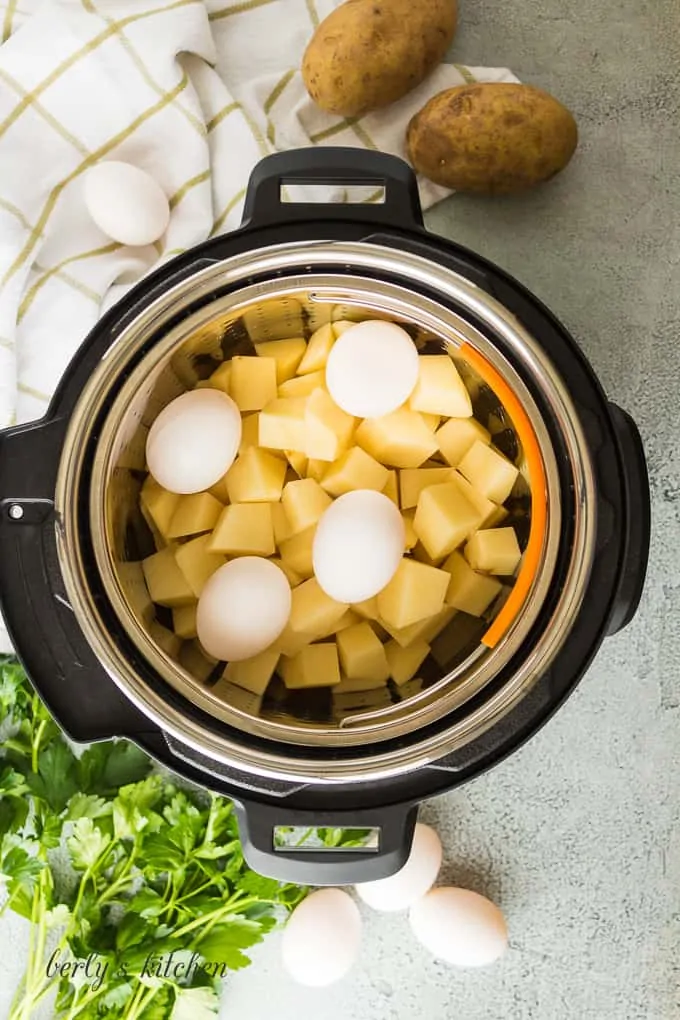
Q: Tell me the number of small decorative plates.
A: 0